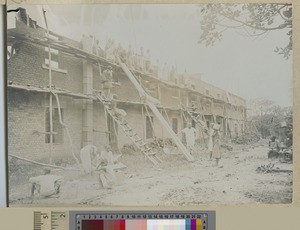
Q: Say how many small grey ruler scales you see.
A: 2